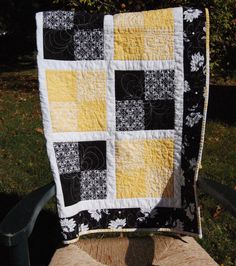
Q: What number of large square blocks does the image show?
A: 6